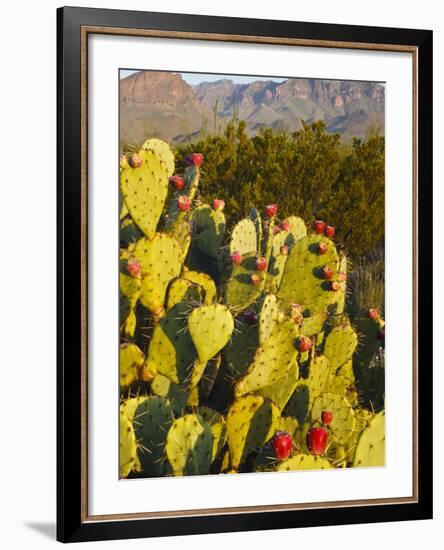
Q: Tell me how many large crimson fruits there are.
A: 2